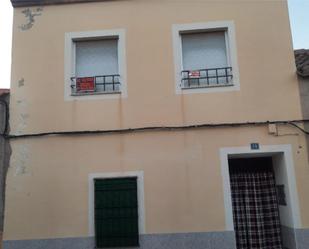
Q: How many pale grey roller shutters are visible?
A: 2